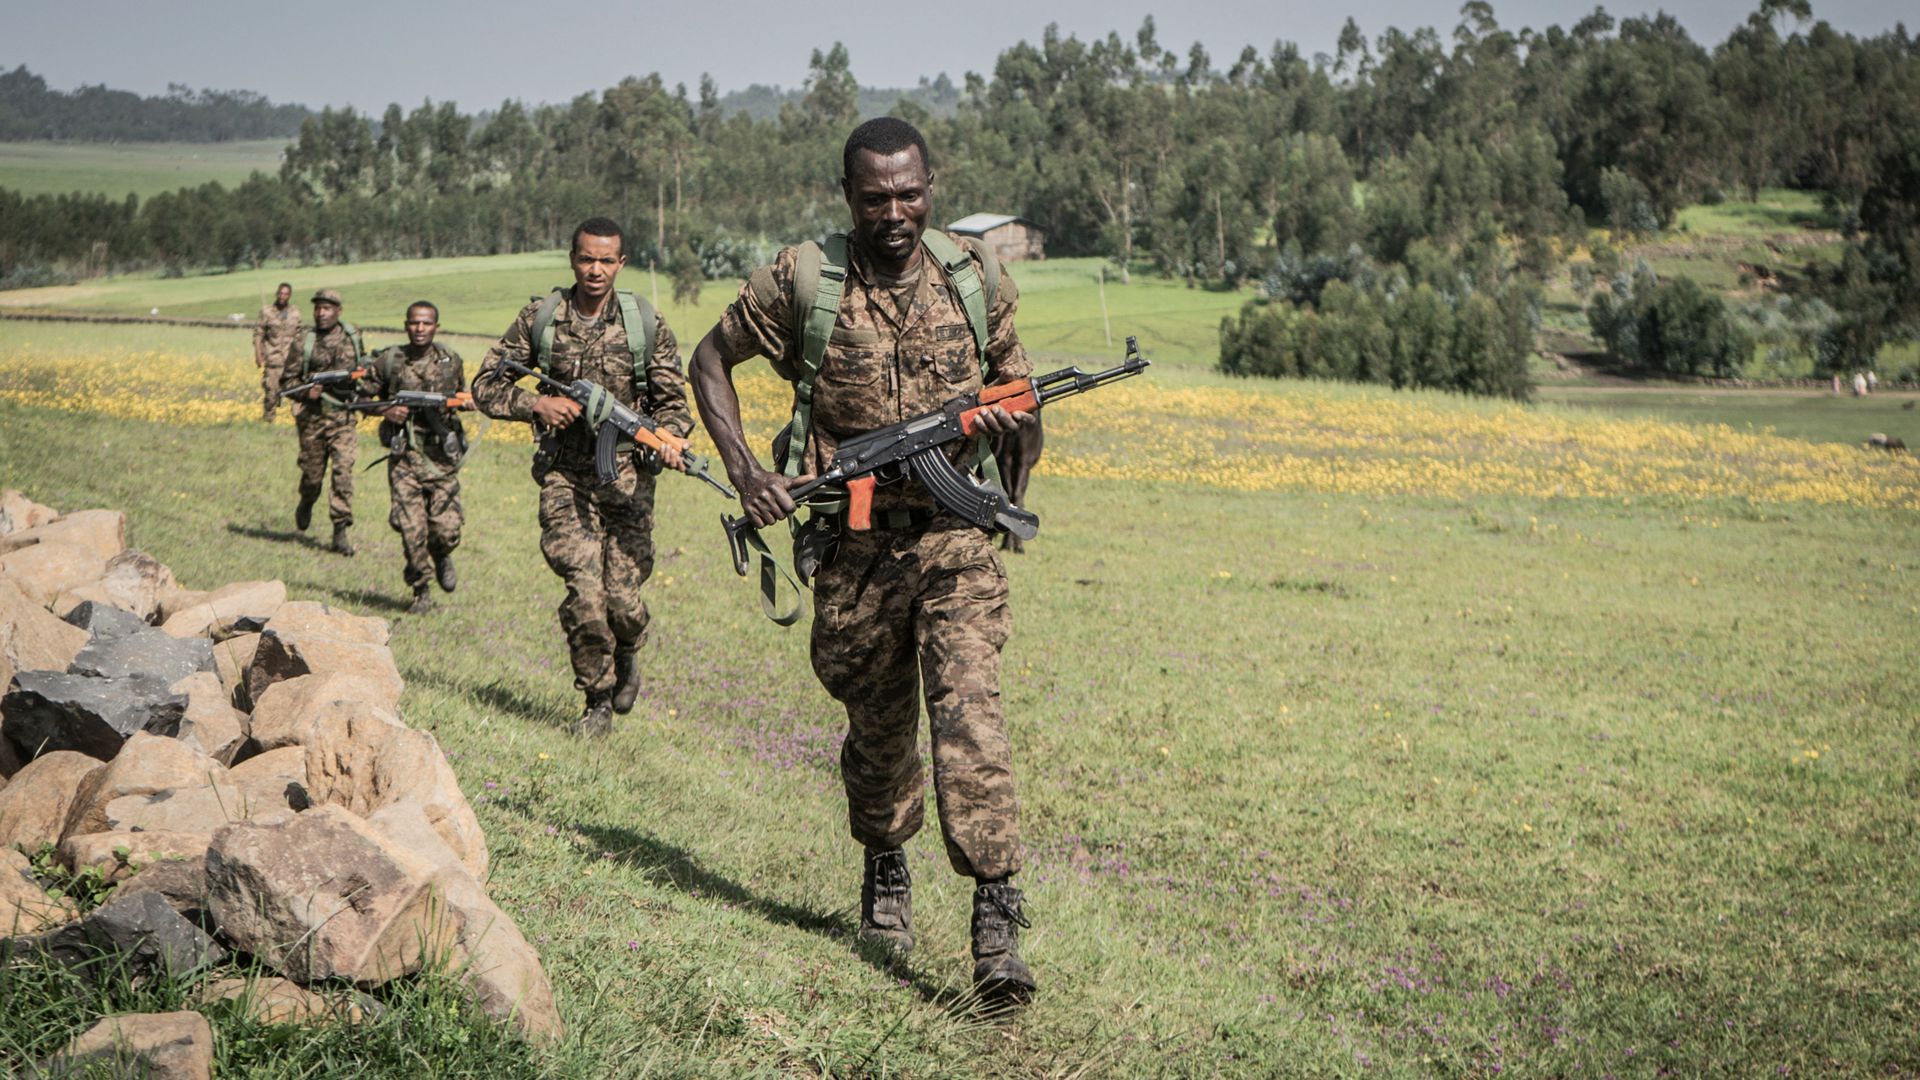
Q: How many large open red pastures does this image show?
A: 0